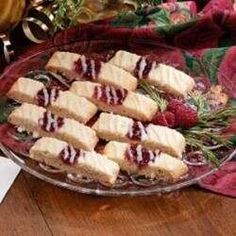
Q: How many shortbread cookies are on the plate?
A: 8